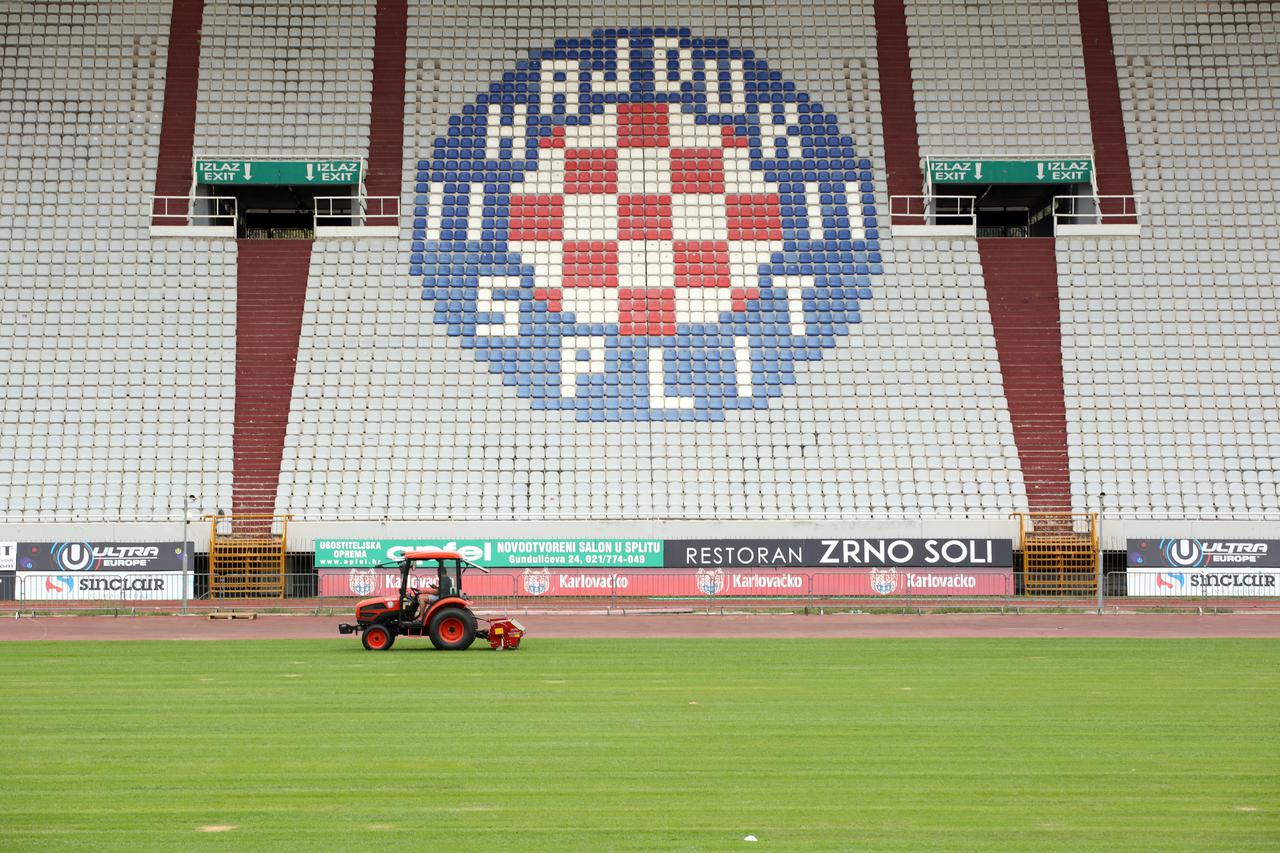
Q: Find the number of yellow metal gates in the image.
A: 2